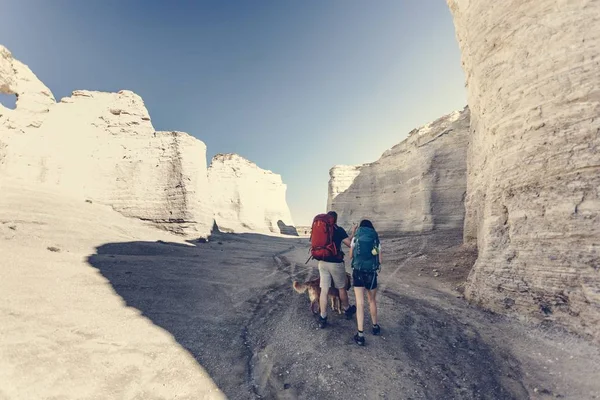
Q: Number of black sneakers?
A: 4